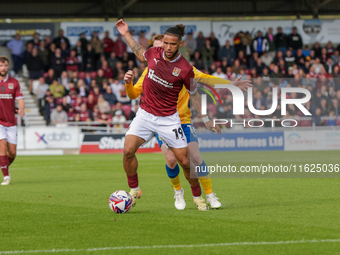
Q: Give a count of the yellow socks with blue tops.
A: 2